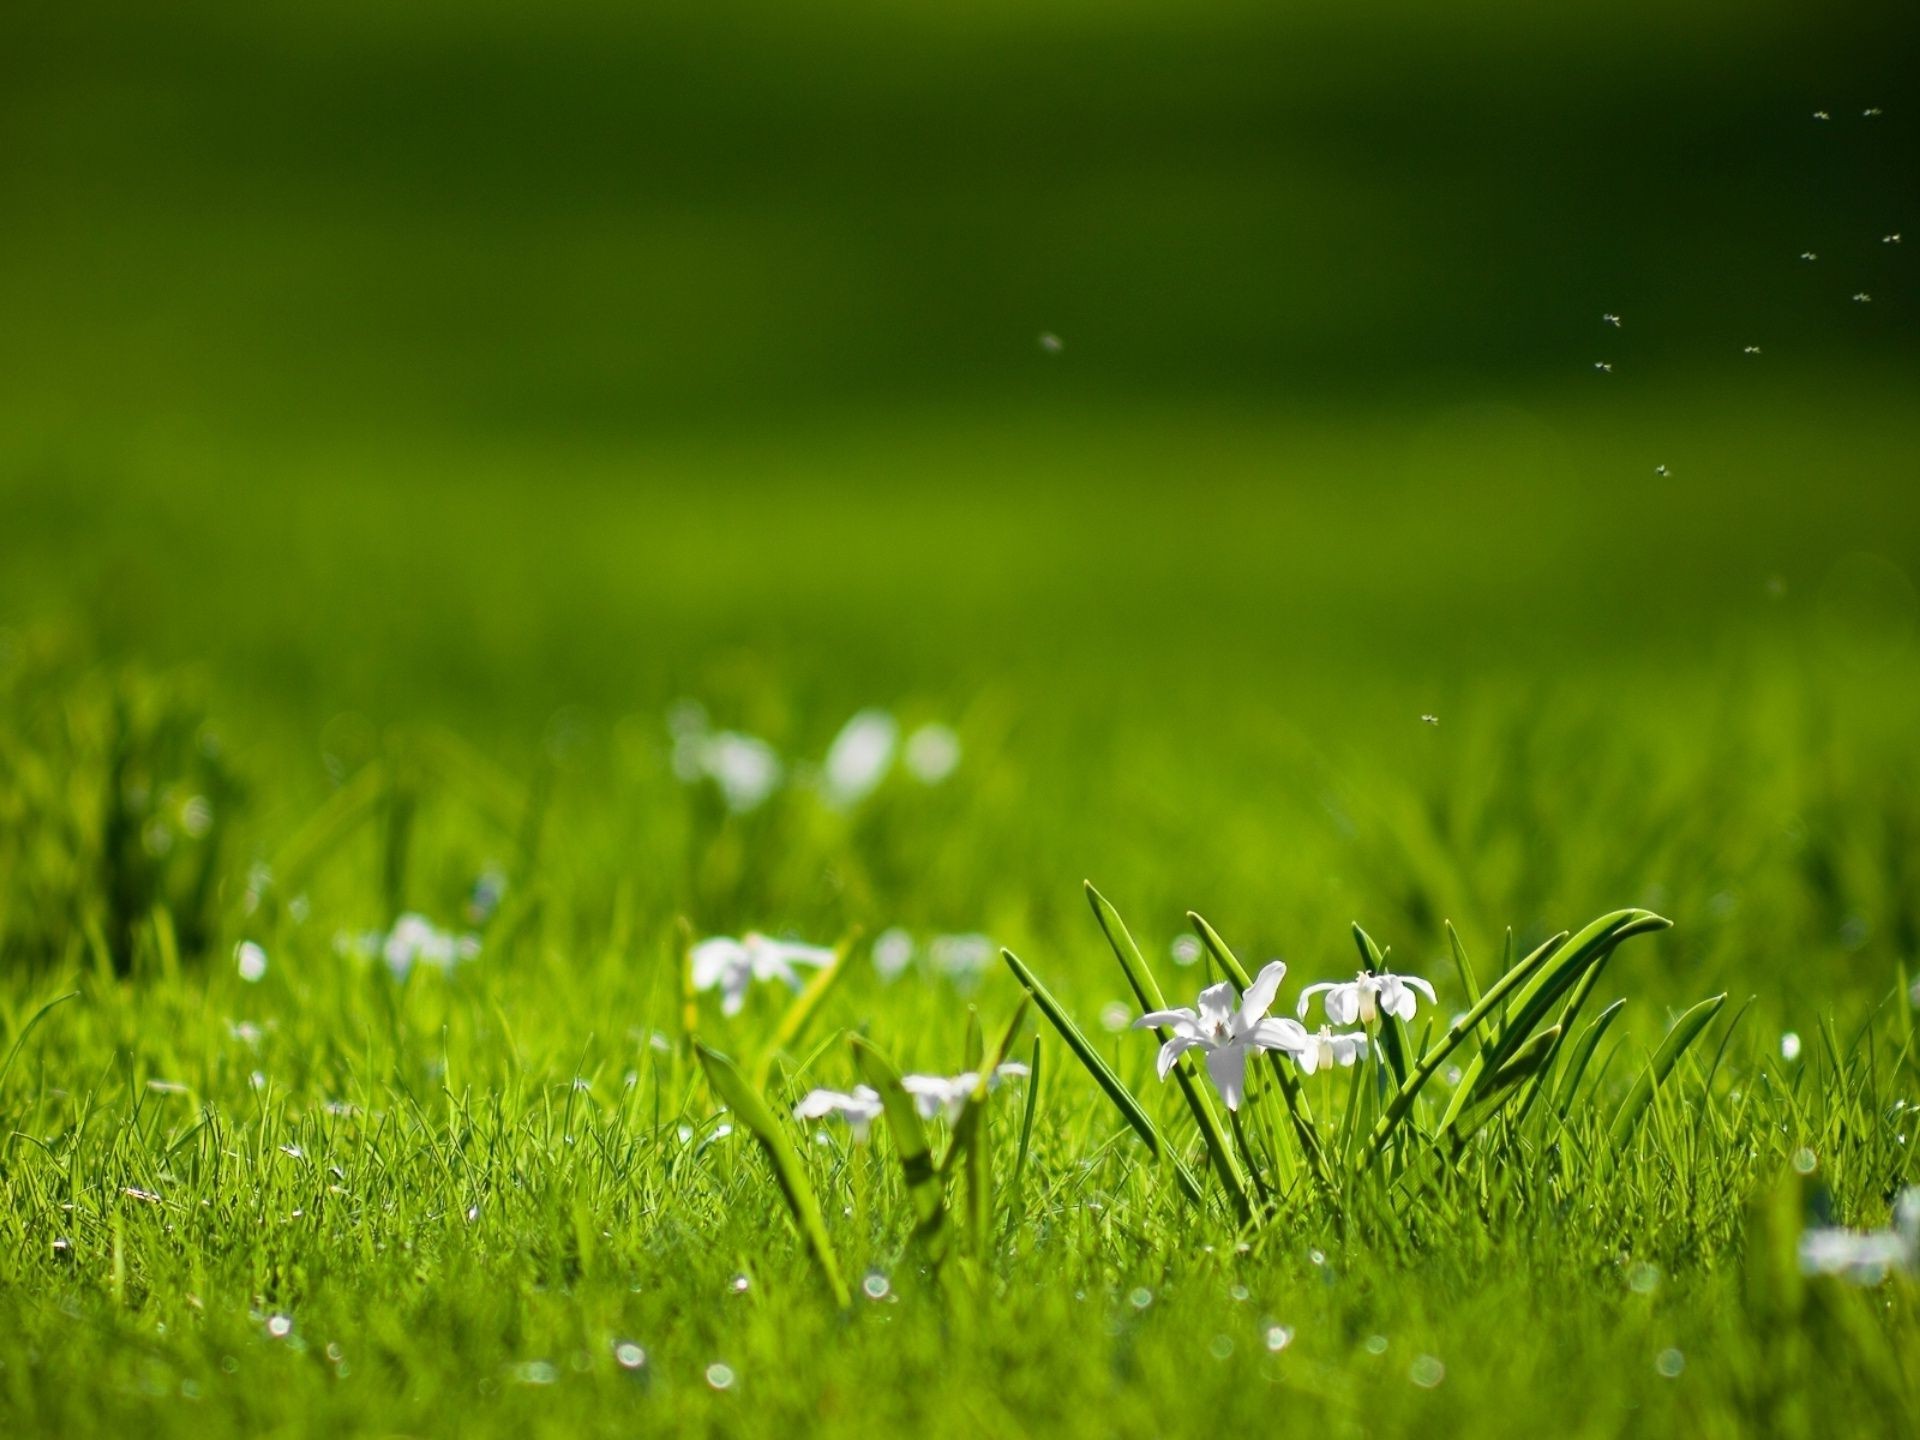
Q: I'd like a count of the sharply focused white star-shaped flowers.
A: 3